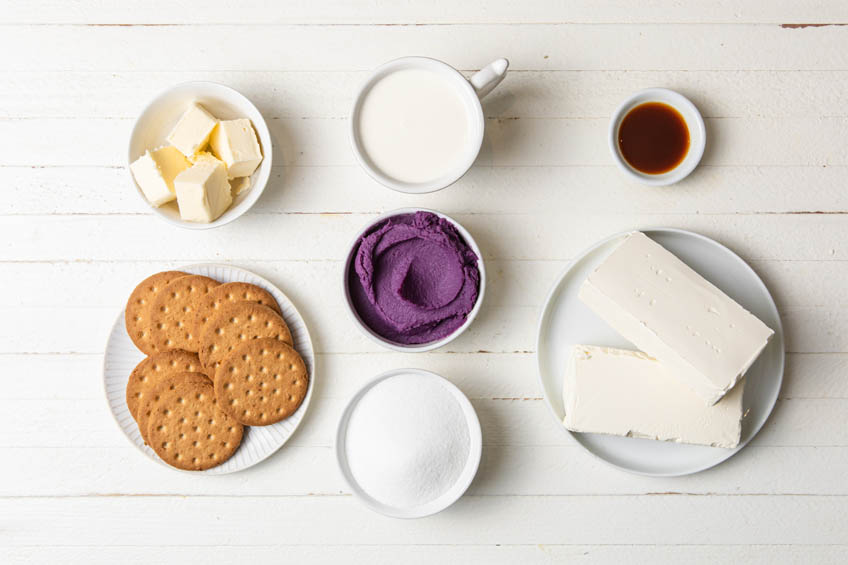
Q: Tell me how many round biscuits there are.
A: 8